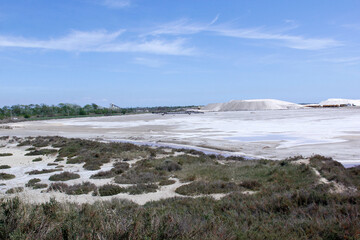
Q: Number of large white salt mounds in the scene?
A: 2